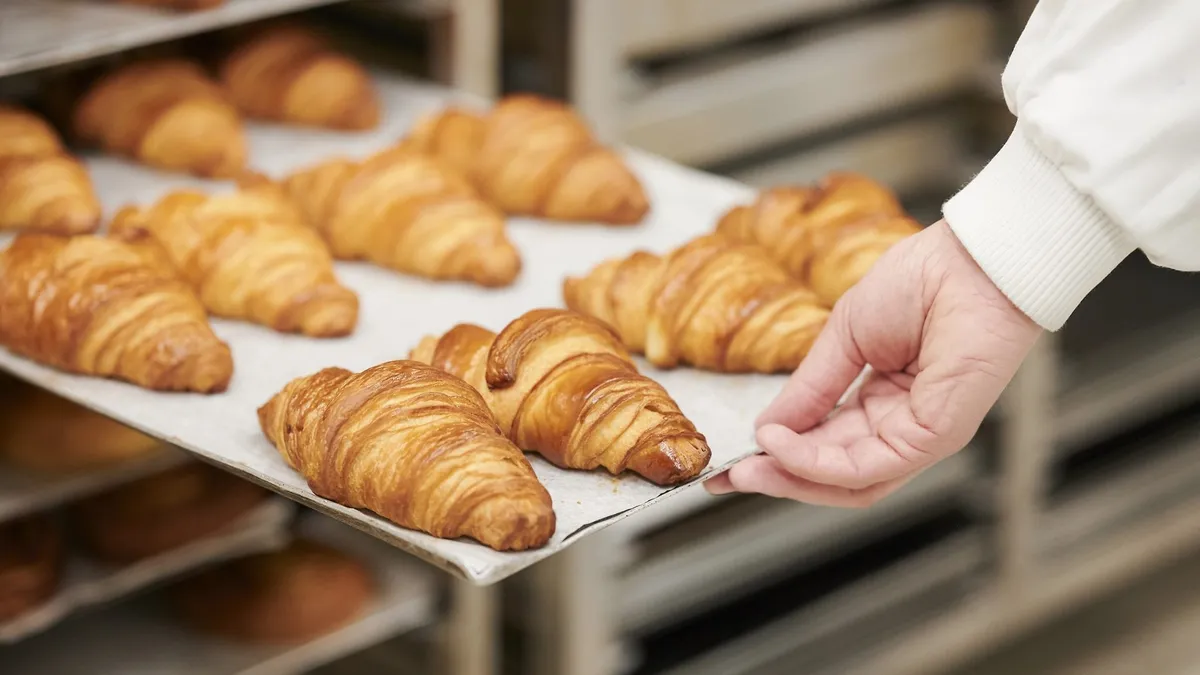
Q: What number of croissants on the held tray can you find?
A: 11